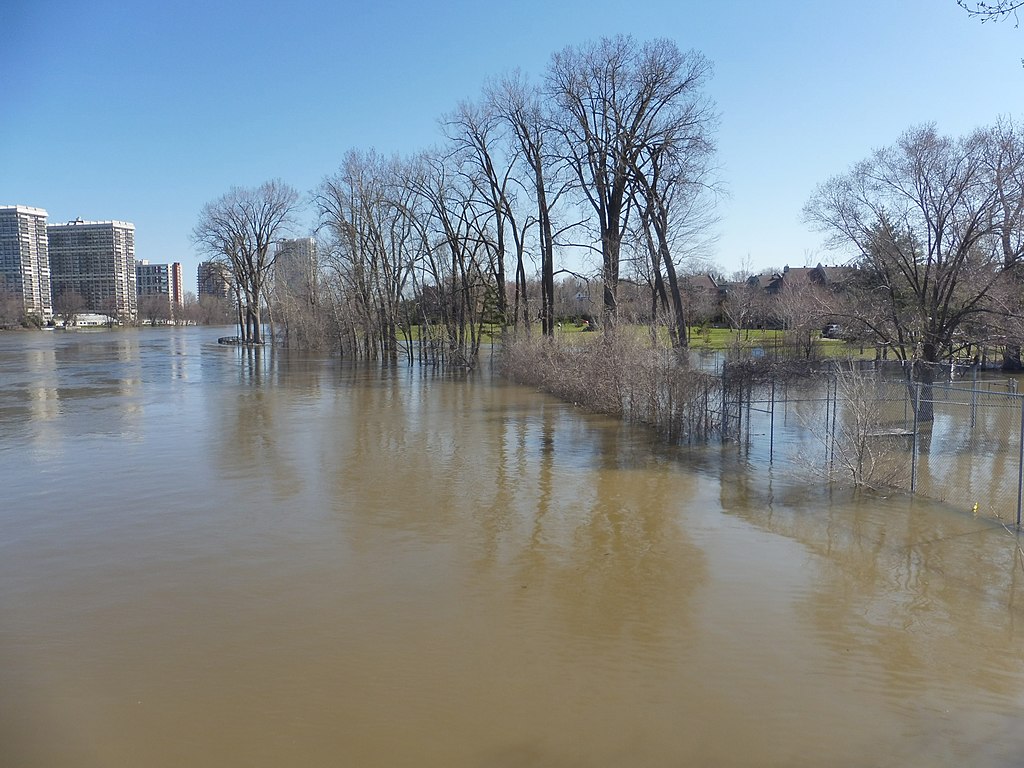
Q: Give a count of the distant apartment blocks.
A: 5